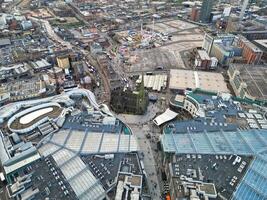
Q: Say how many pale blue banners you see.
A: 0